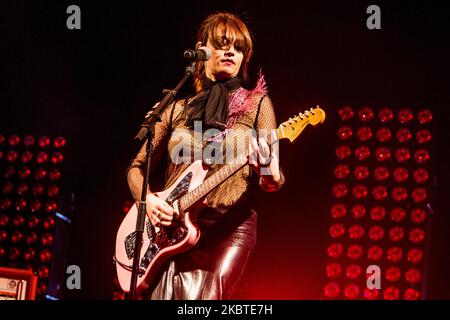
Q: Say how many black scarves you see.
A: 1